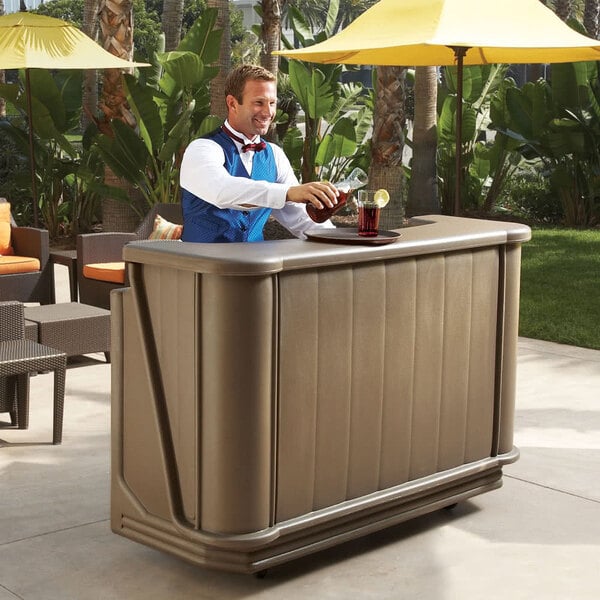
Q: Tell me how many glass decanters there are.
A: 1